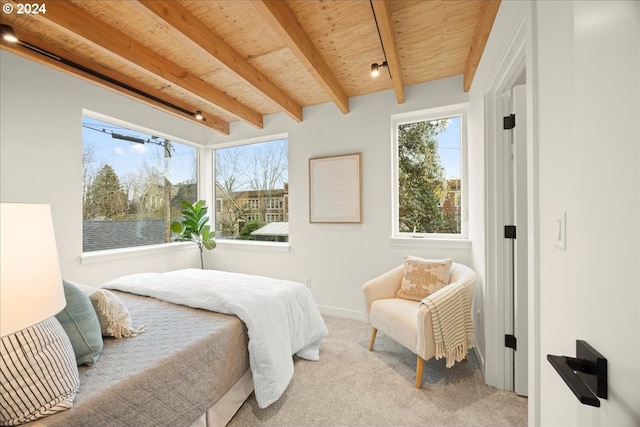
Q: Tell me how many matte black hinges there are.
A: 3